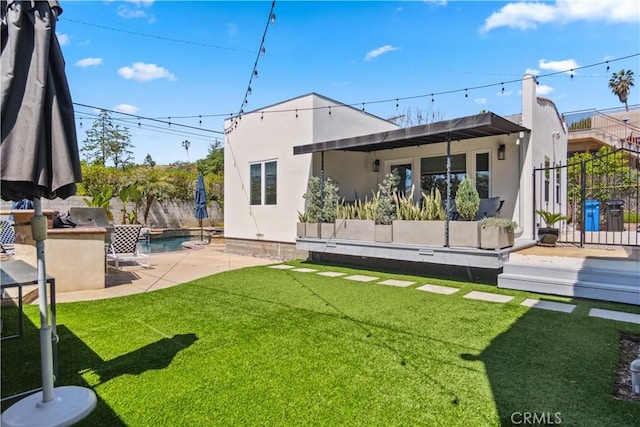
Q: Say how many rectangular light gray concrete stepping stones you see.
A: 9